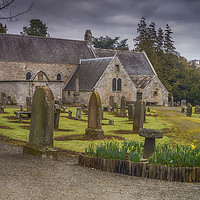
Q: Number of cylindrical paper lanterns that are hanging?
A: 0